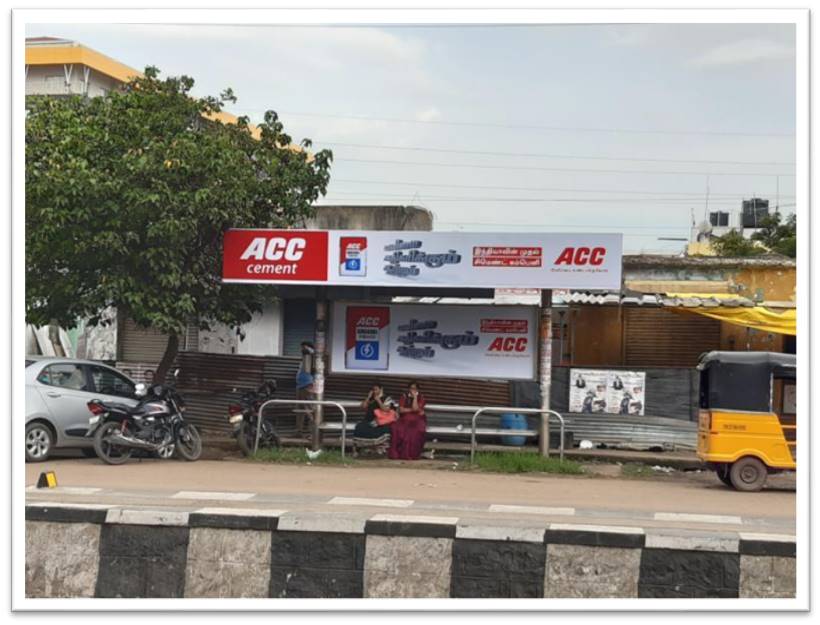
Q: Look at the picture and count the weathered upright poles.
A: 2